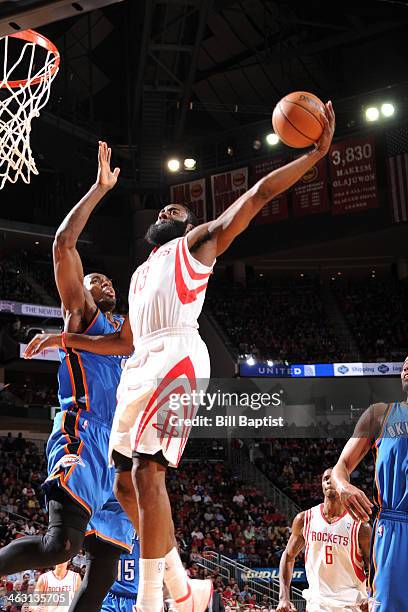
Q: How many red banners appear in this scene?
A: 5